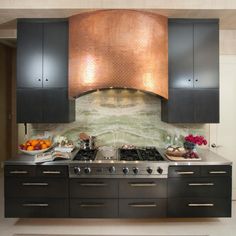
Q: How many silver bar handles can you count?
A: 12